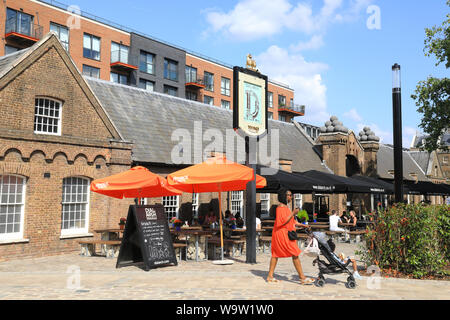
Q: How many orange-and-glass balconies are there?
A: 4